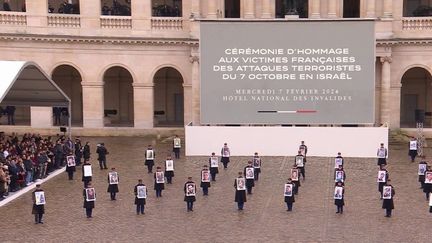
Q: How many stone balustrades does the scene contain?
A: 5